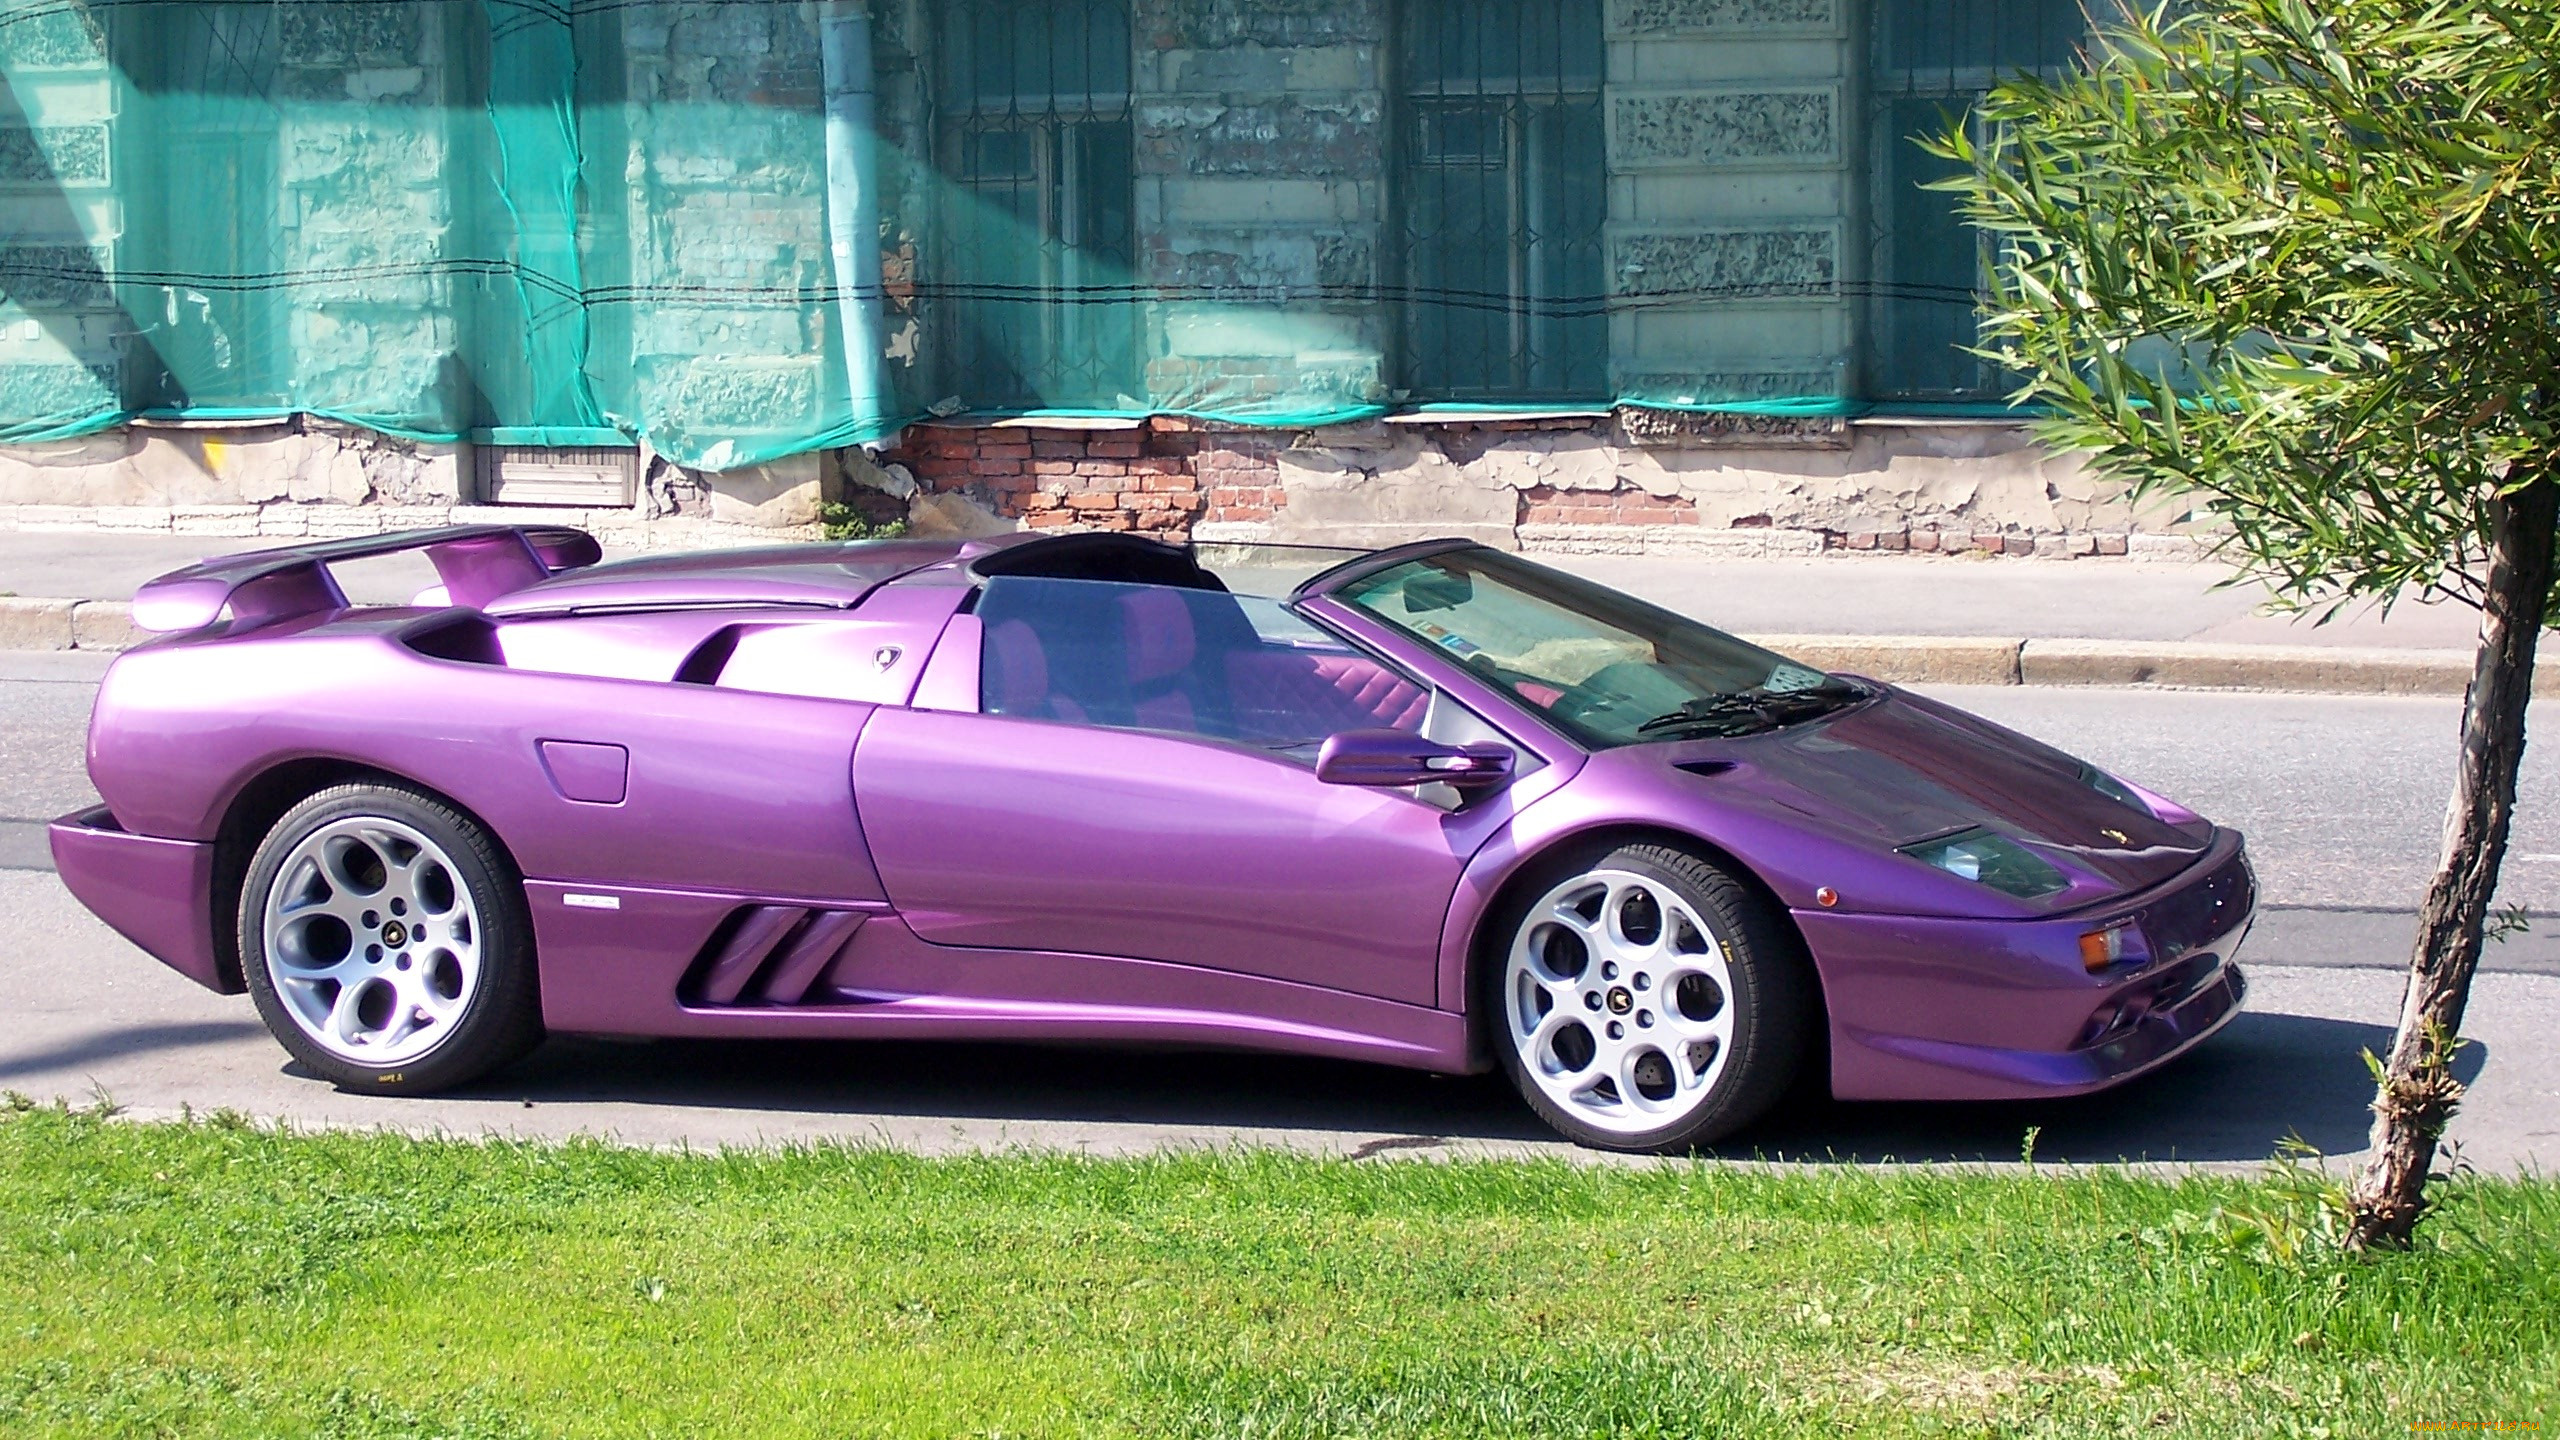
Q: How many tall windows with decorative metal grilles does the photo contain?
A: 3